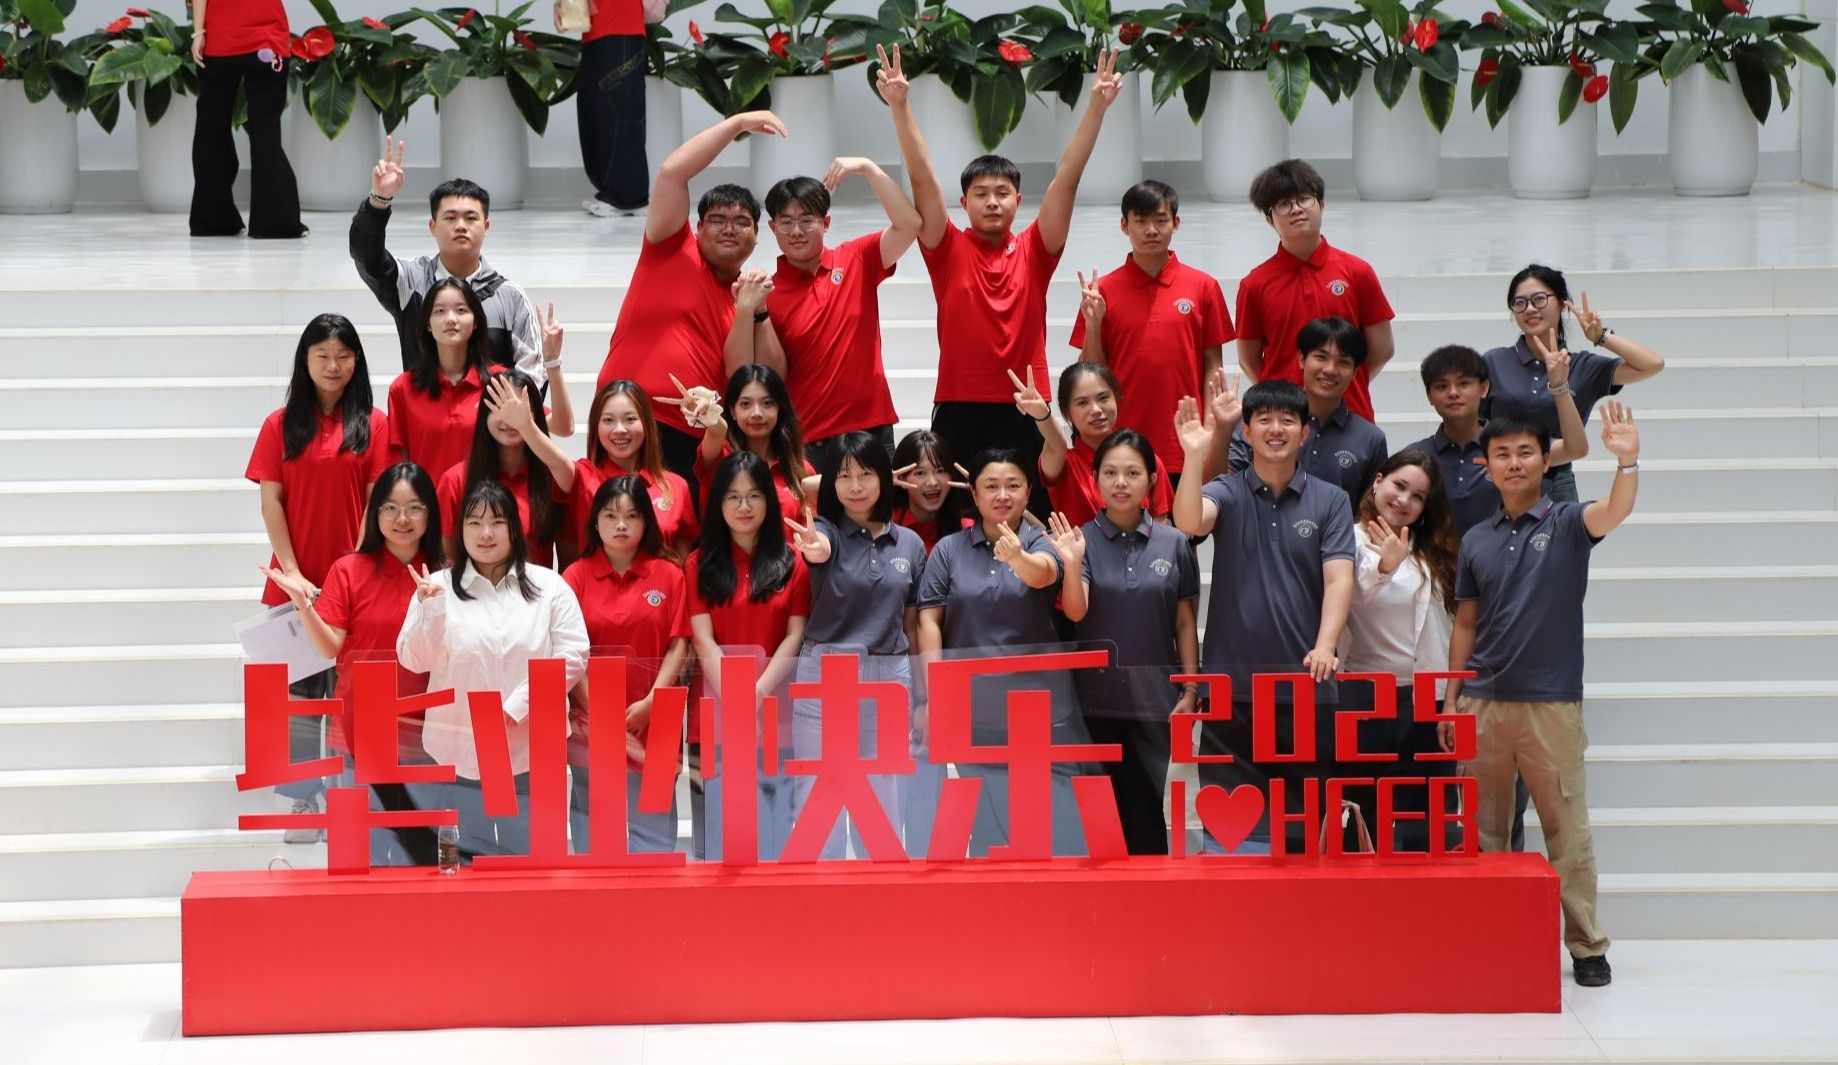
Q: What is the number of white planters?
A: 12